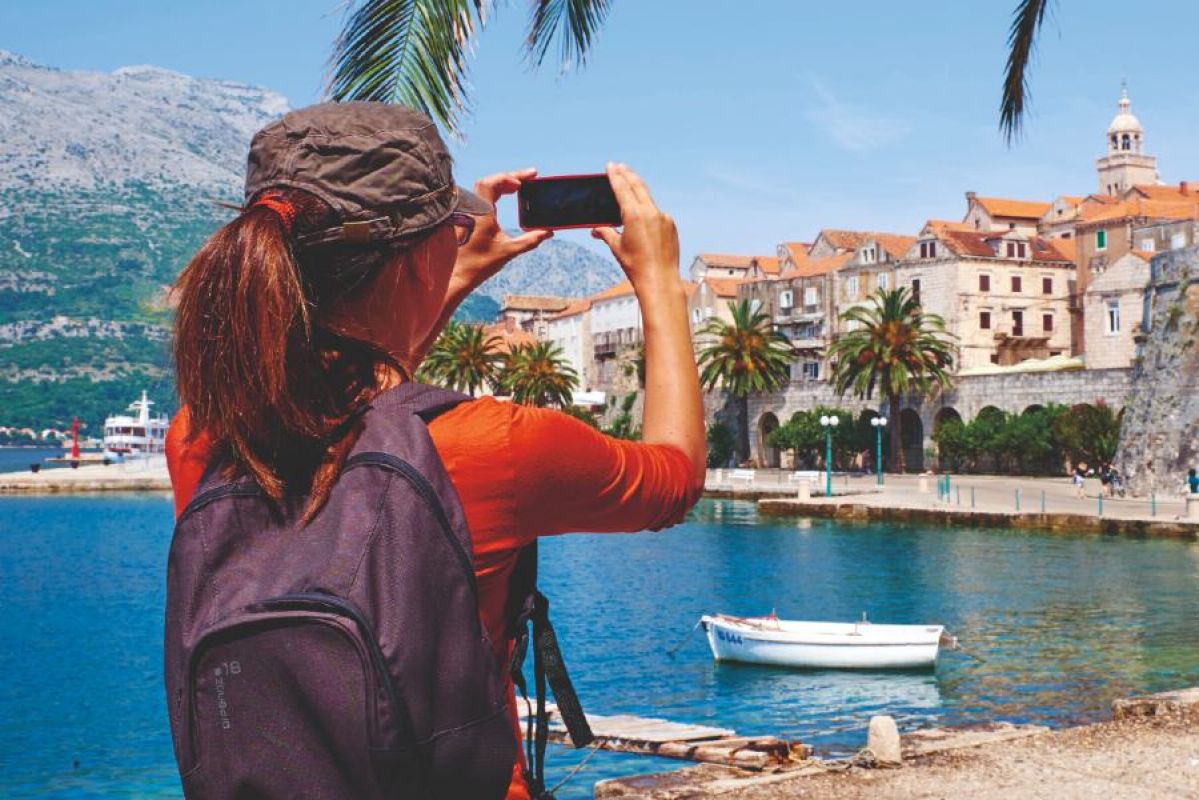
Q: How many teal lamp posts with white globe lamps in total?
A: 2